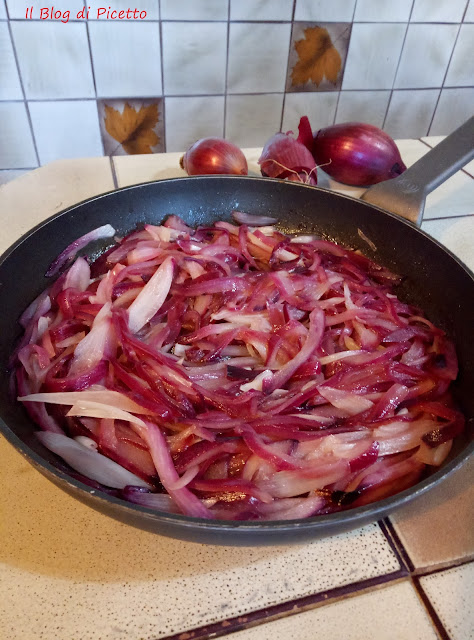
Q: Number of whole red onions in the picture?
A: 3